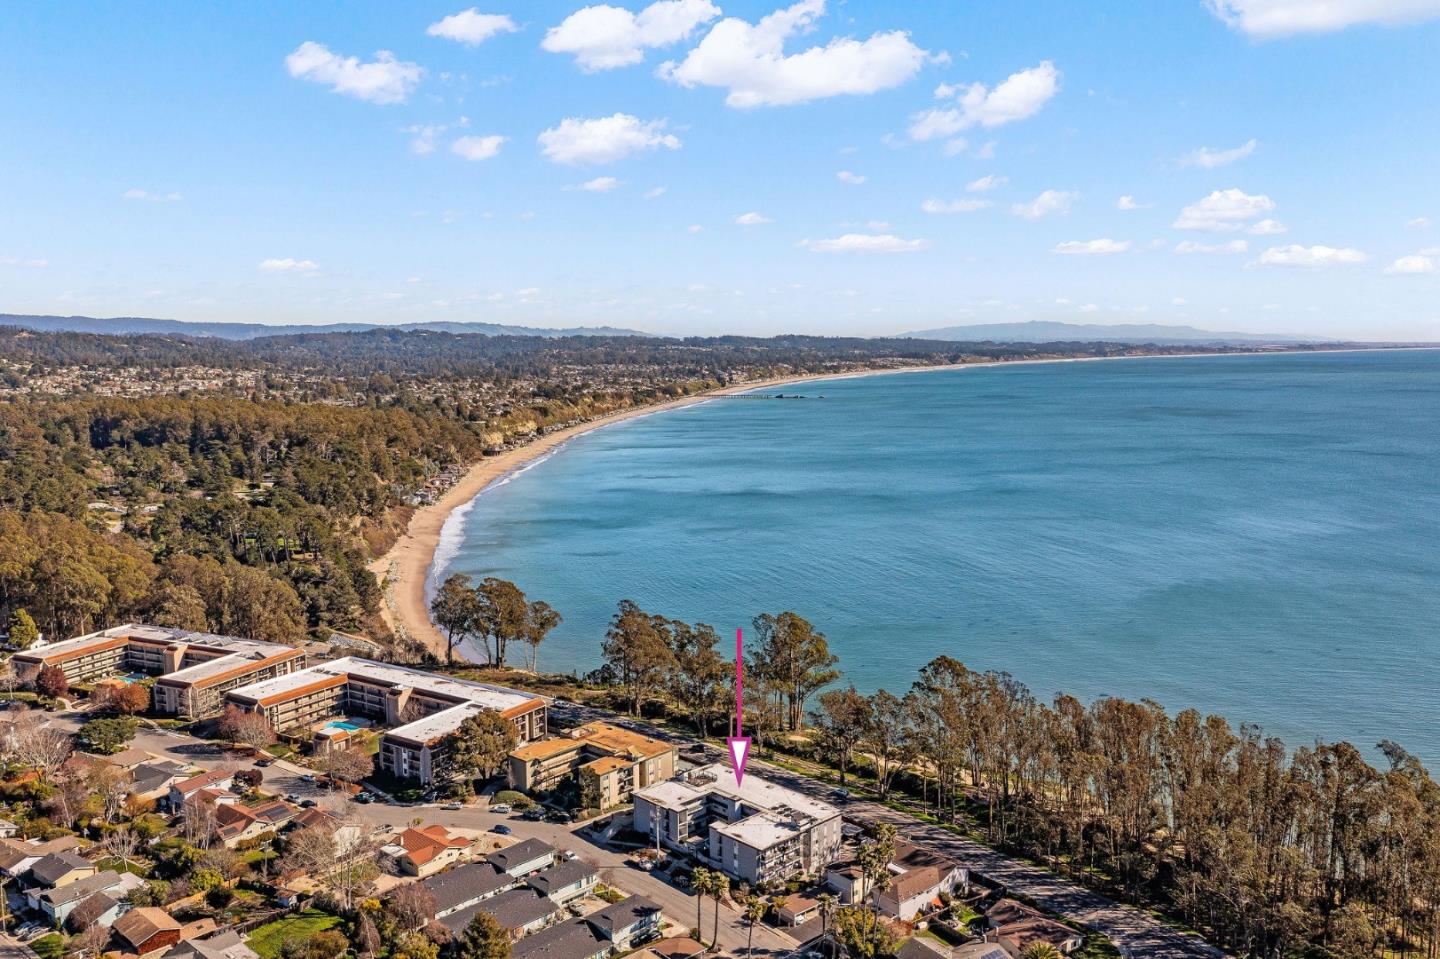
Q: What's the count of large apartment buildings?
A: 4